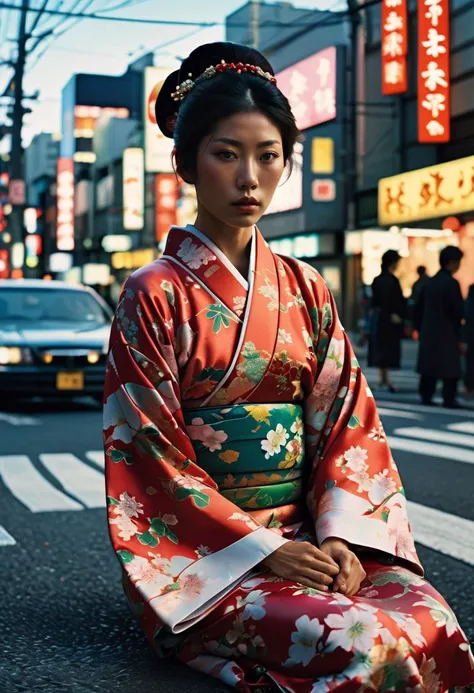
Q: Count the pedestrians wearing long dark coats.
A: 2